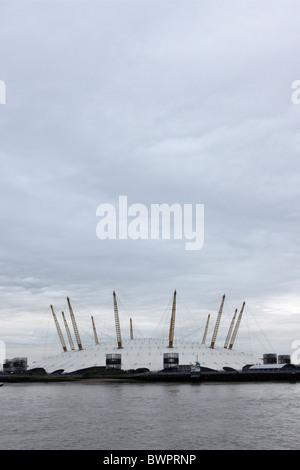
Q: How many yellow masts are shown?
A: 11